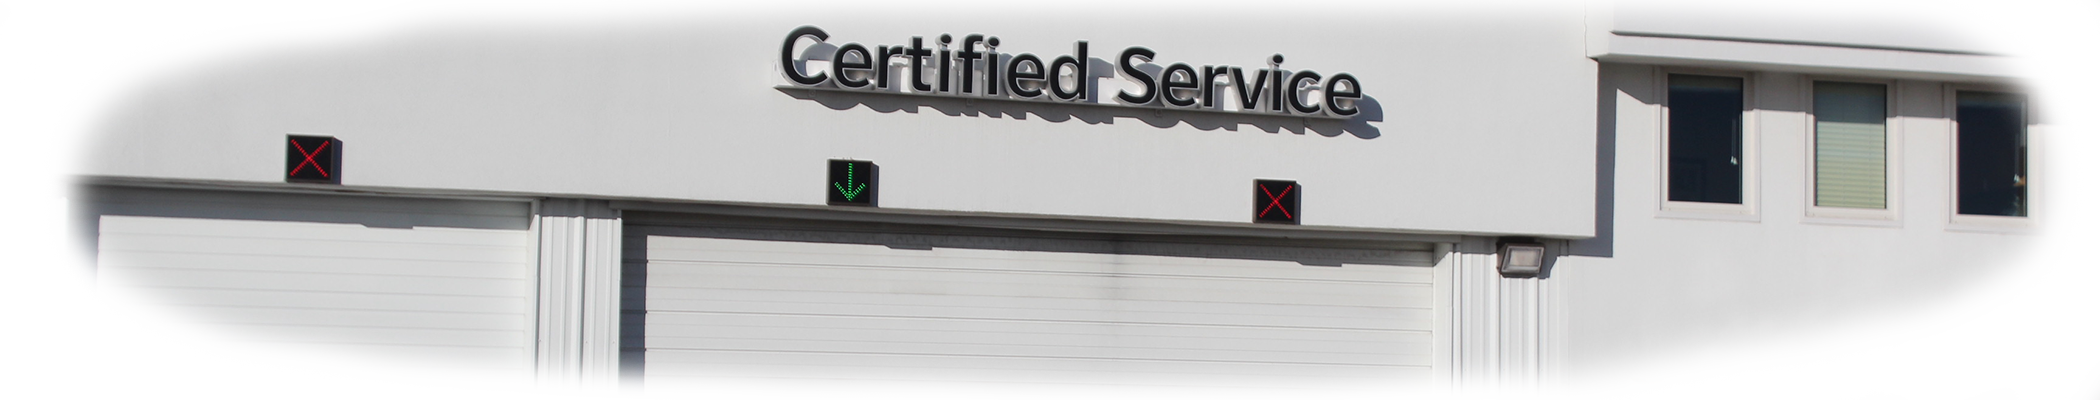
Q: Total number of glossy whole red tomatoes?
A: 0